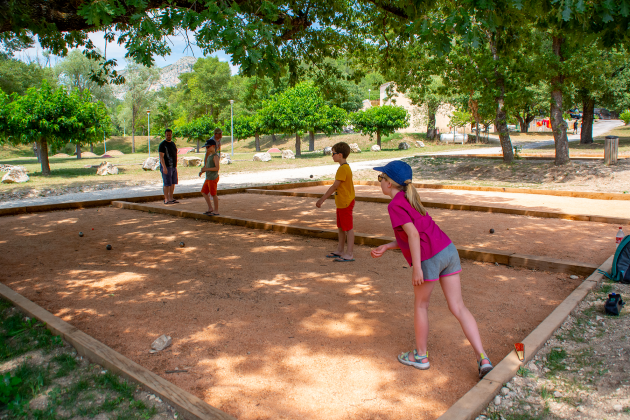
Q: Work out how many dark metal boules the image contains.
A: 5